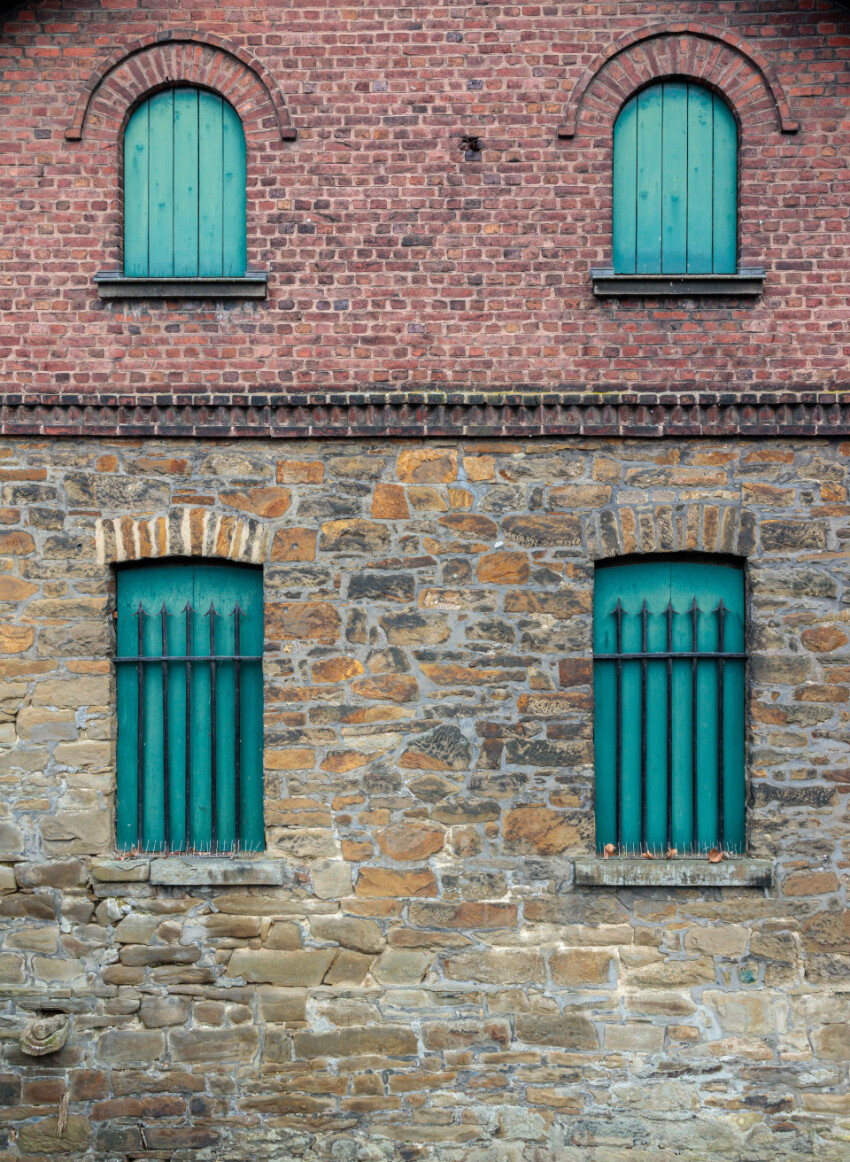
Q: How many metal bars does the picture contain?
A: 12